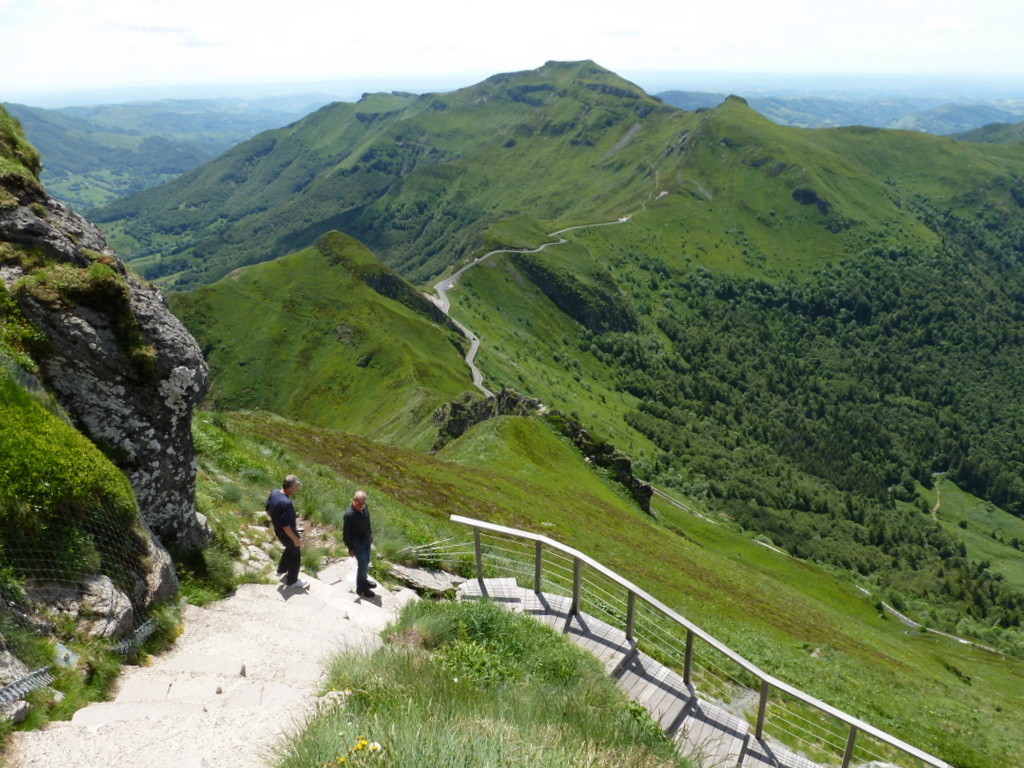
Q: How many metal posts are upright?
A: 7